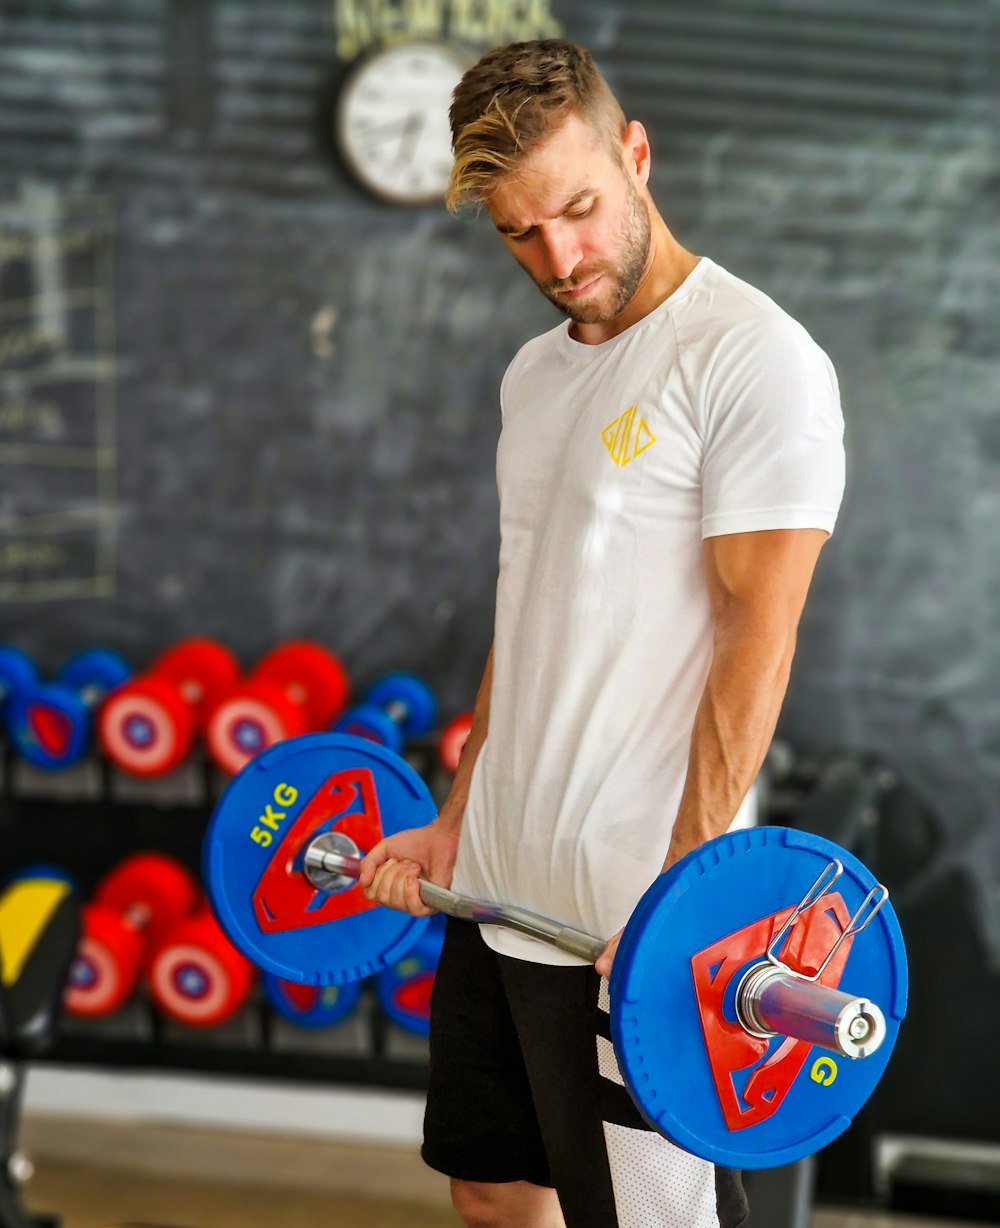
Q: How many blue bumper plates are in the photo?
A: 2